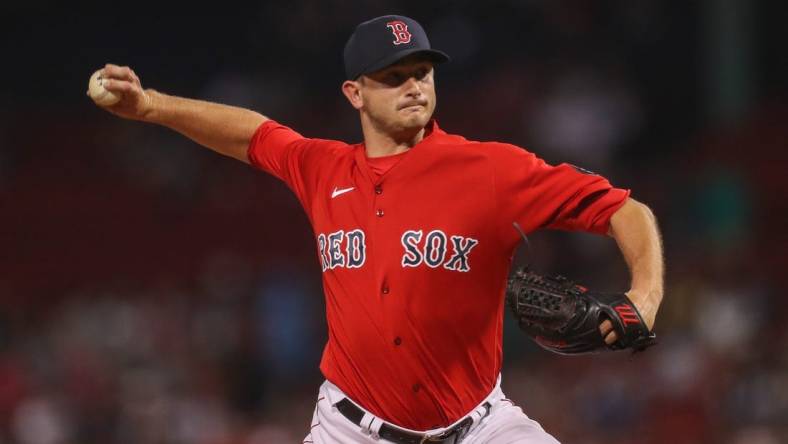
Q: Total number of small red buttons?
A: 5